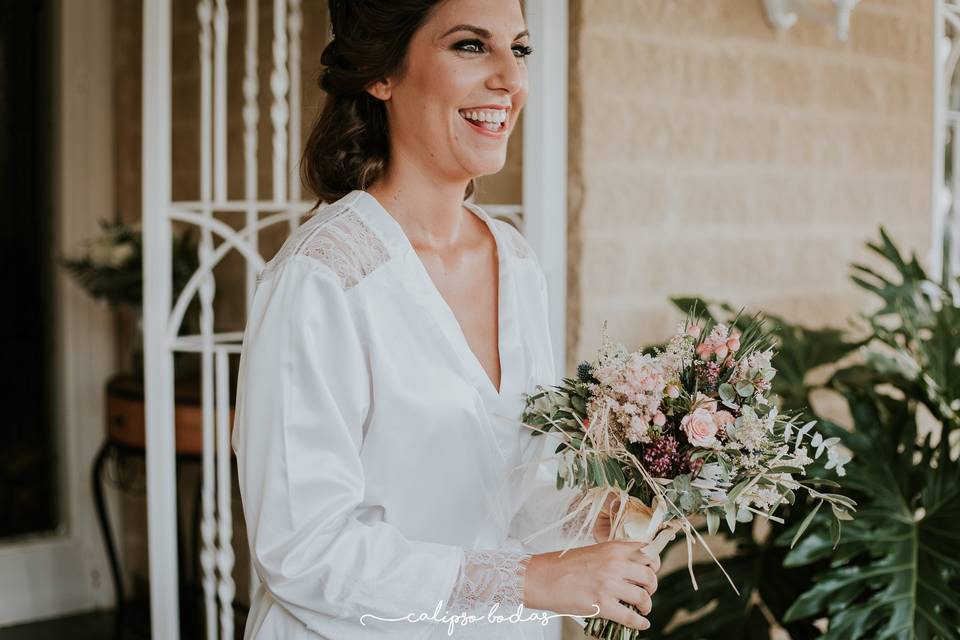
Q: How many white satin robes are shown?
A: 1